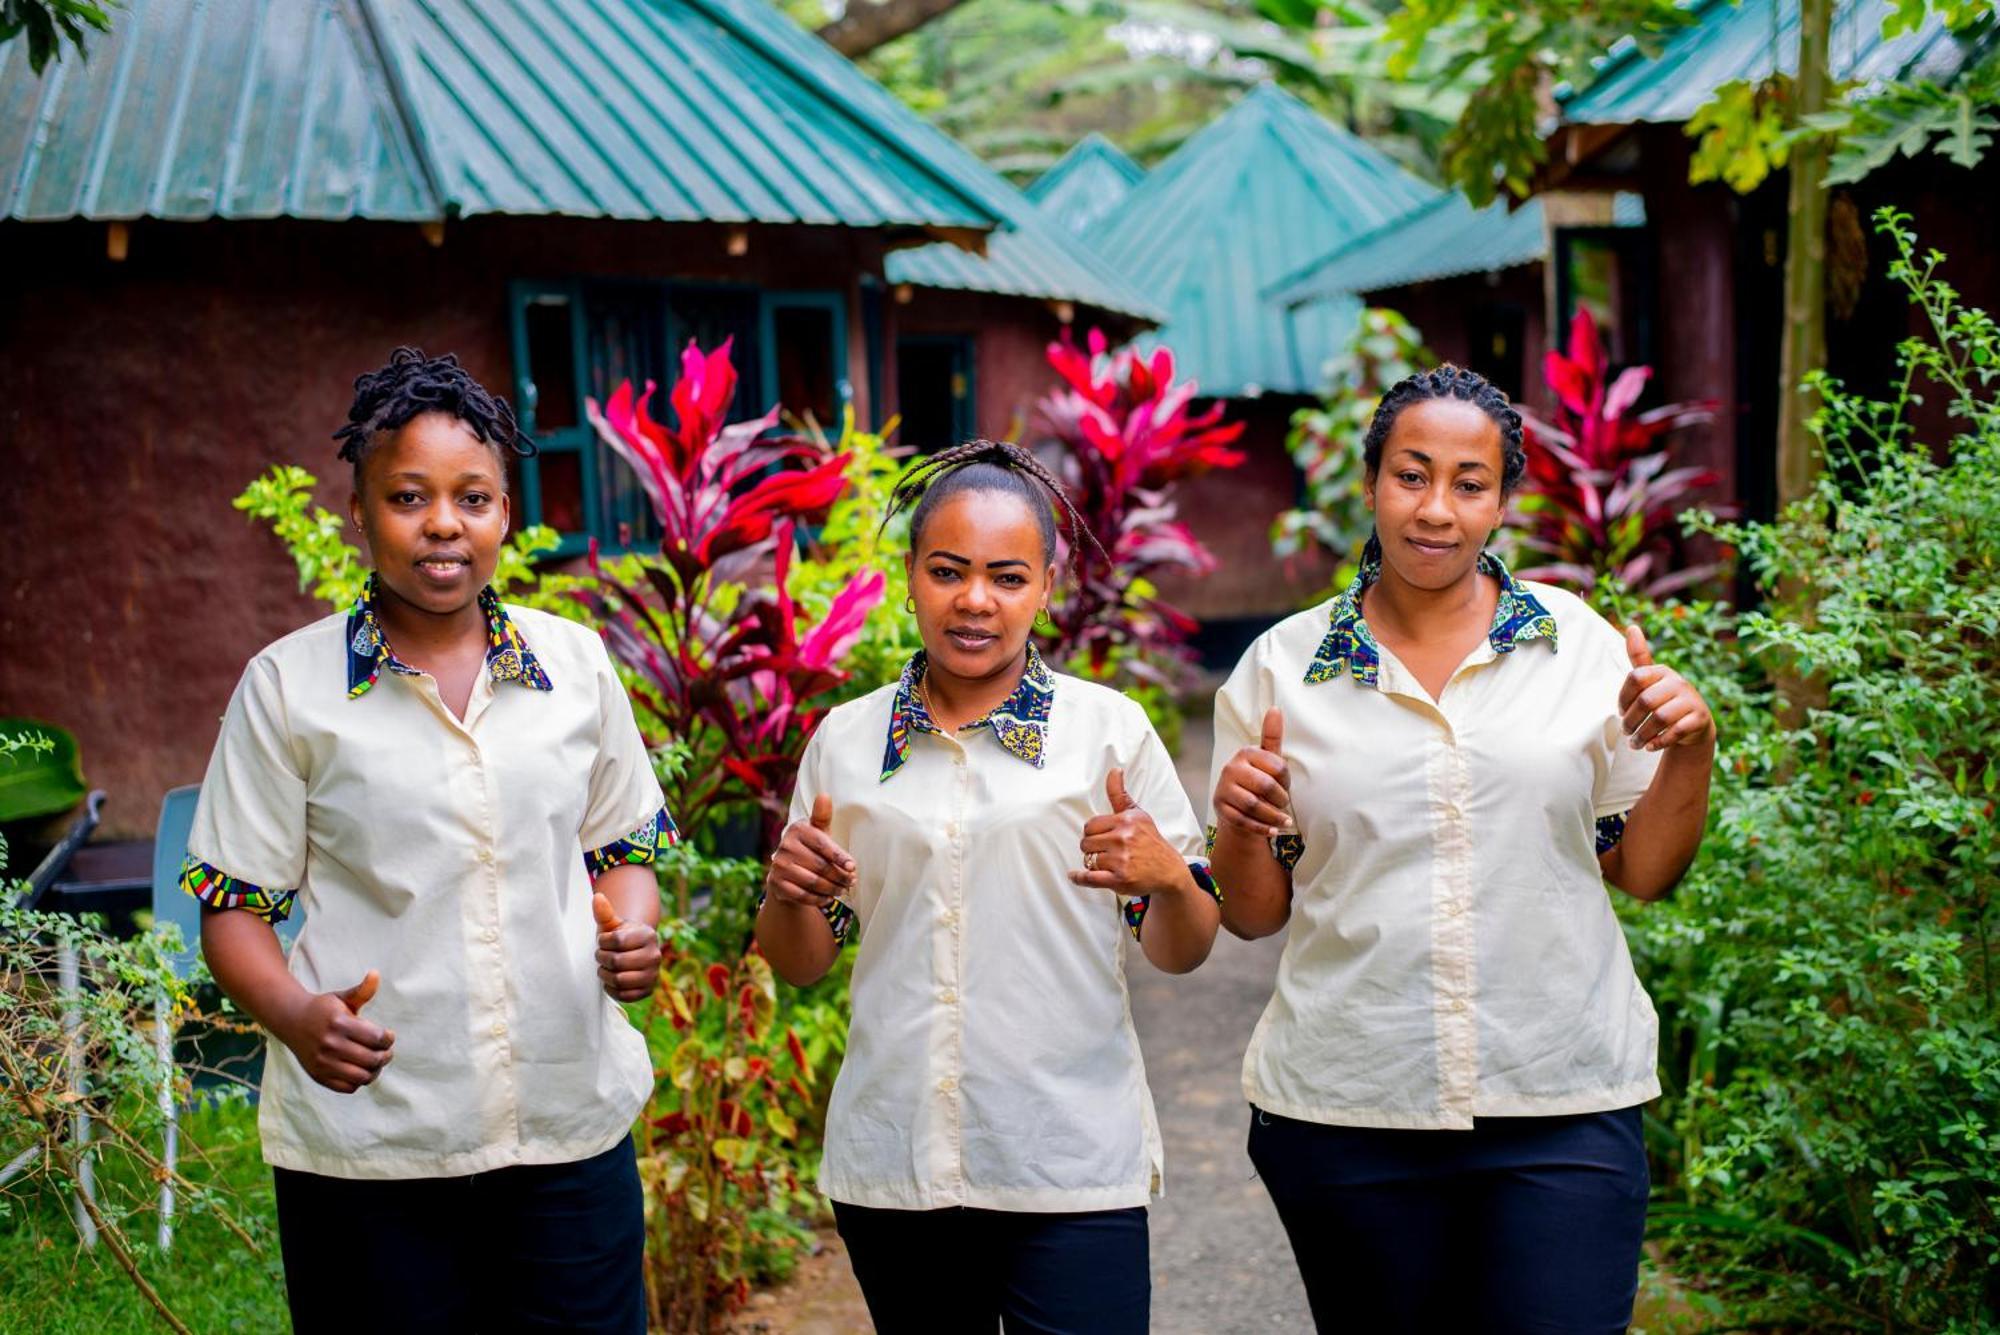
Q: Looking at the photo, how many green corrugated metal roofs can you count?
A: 6